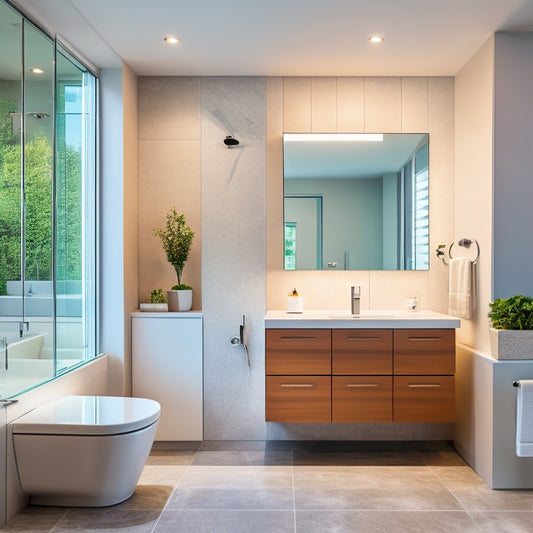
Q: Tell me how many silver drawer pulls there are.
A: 6